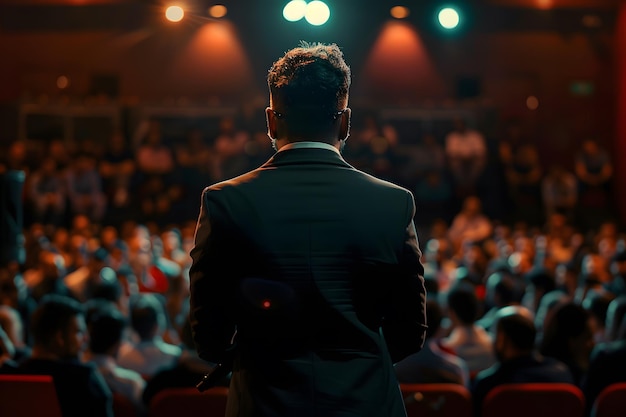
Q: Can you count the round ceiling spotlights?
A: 6